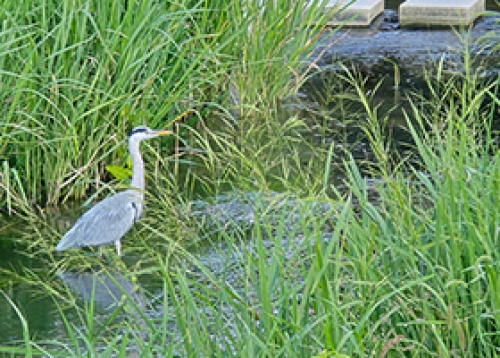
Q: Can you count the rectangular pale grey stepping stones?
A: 2